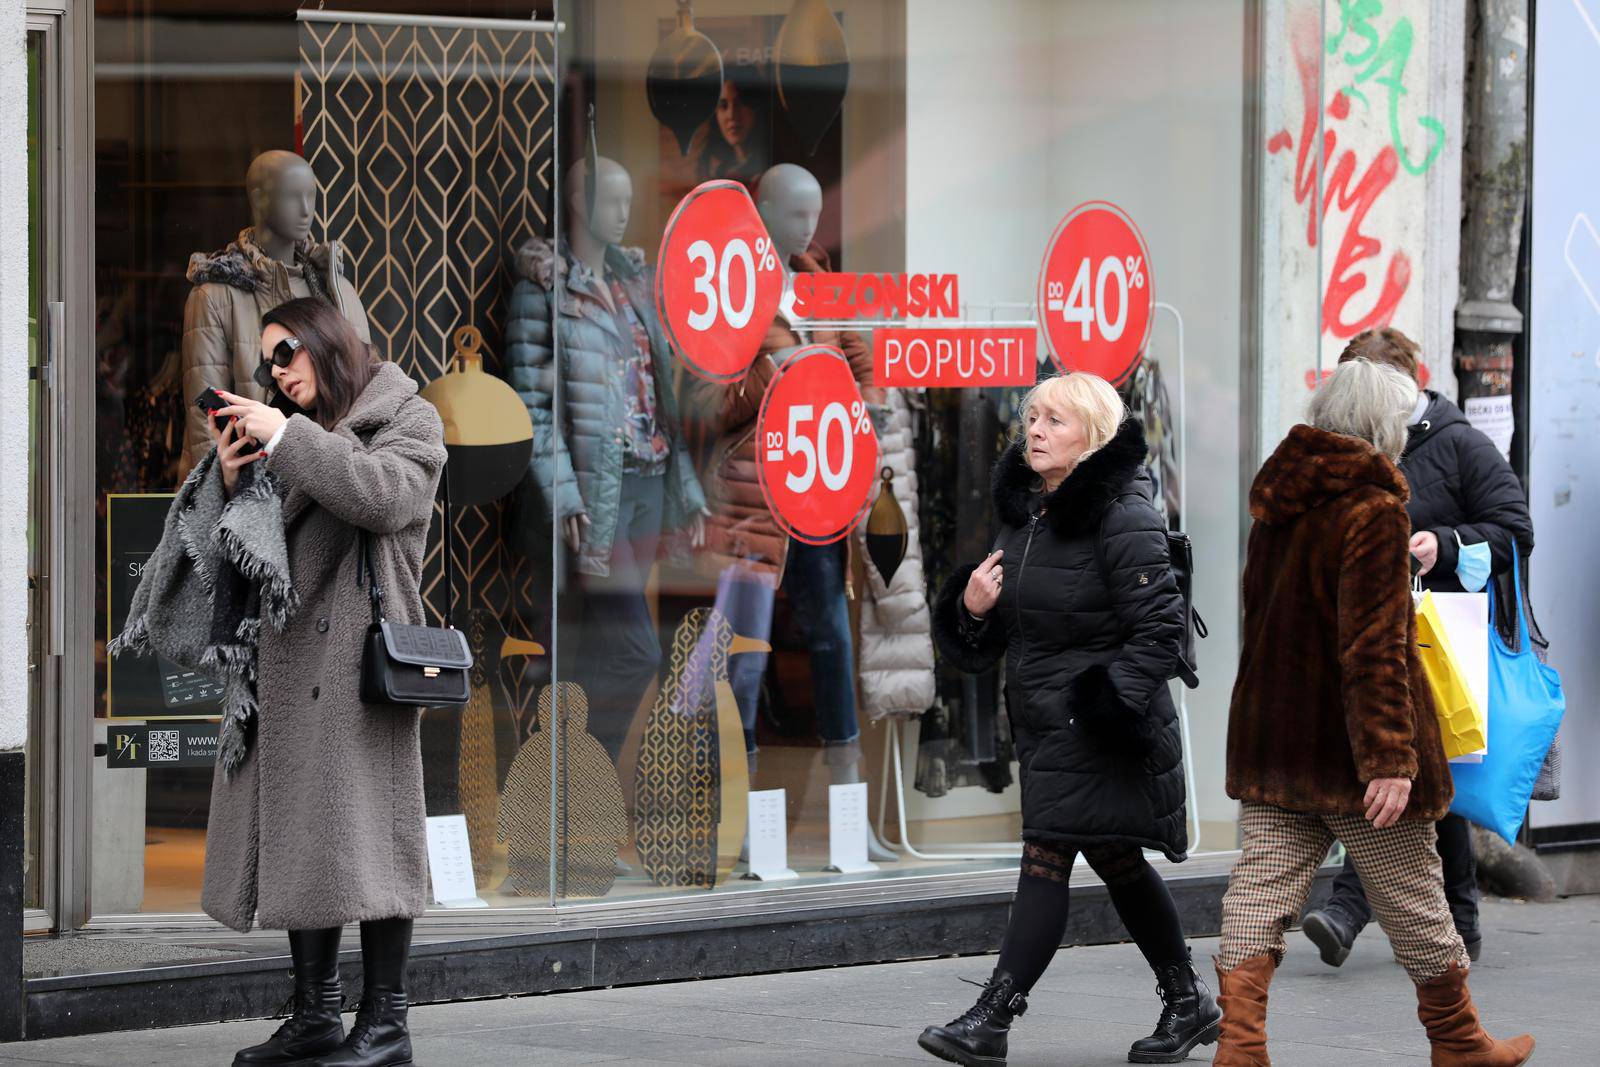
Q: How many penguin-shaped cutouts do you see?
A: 3